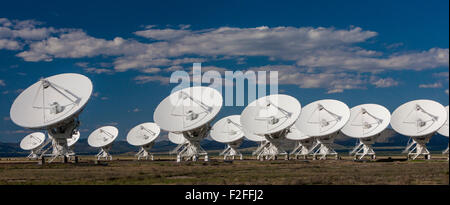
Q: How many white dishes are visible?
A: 15